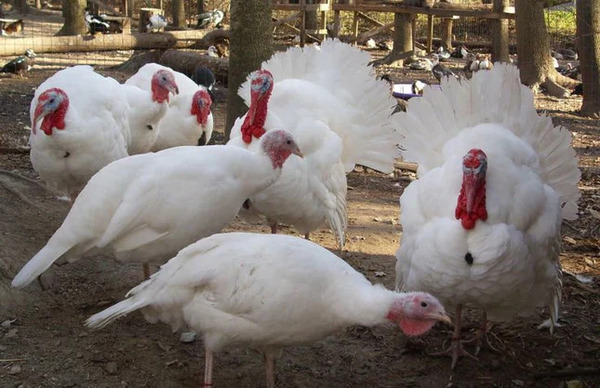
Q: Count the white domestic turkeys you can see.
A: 7